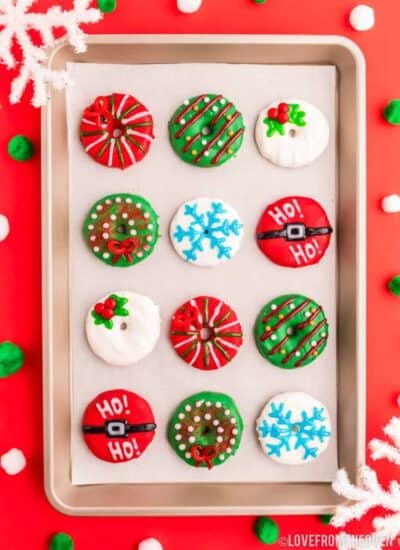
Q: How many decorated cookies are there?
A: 12